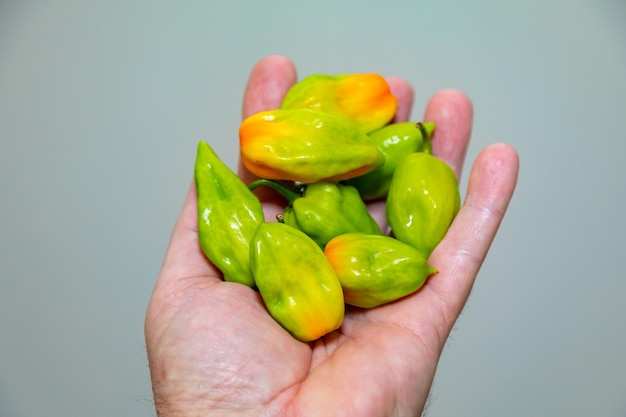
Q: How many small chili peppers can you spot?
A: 8